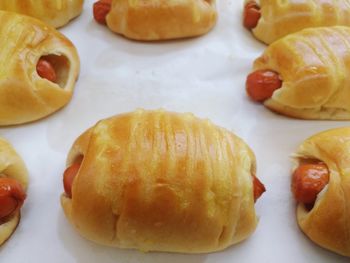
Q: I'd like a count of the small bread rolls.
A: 8